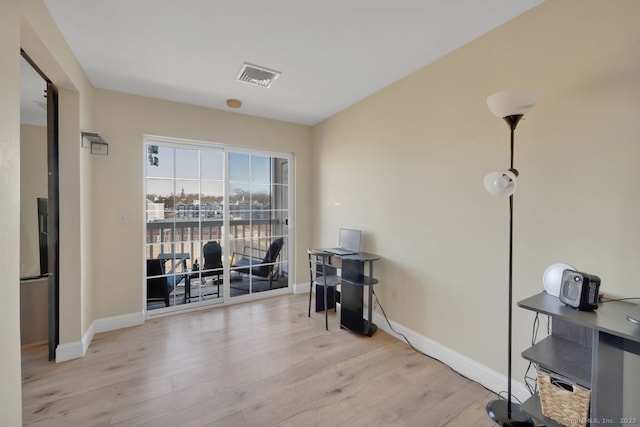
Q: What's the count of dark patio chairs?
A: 3